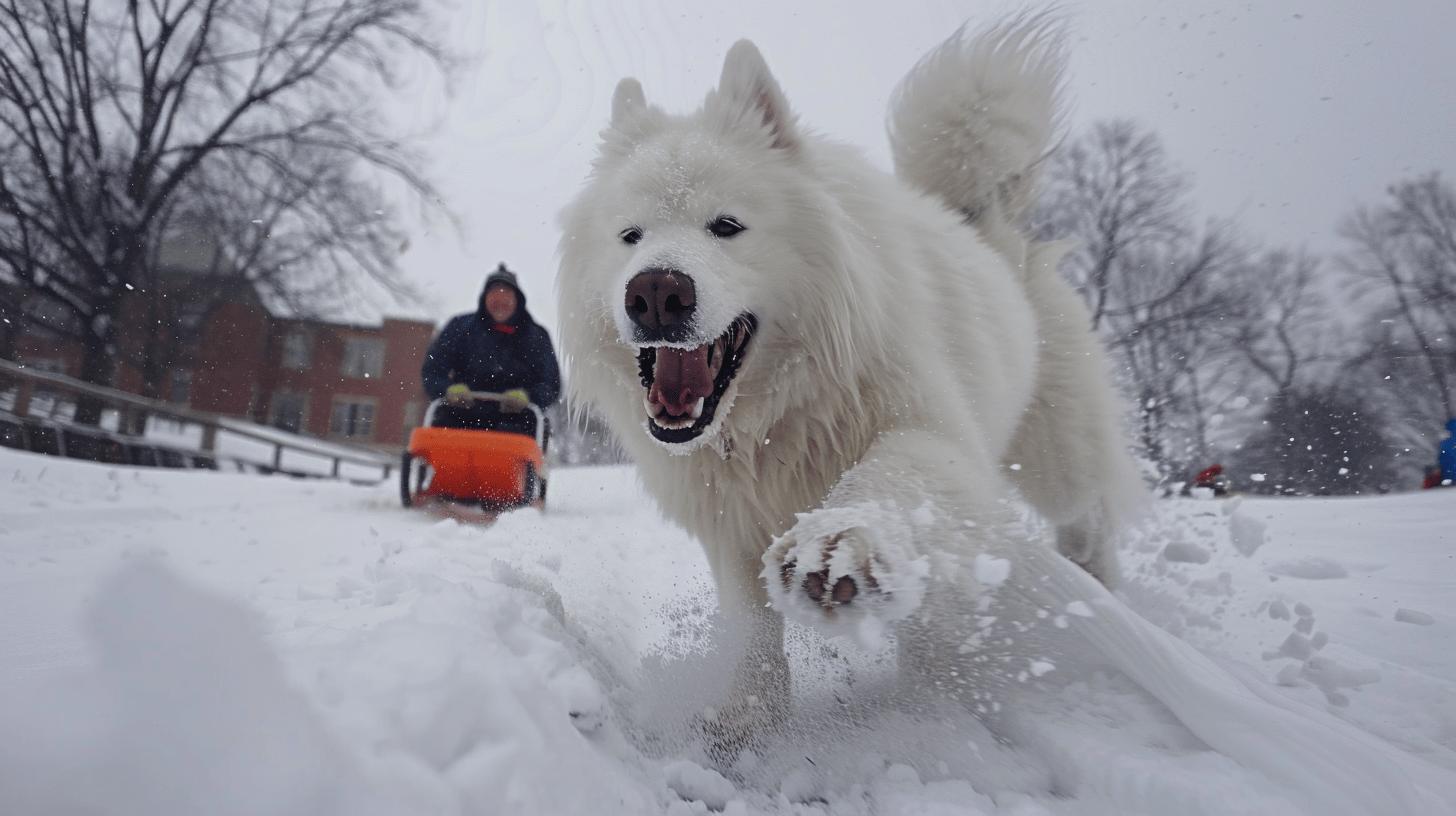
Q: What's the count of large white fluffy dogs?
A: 1